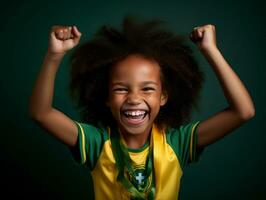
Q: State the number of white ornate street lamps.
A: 0